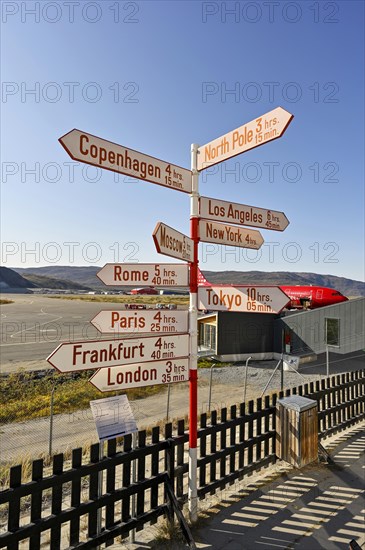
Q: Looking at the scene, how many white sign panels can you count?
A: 10